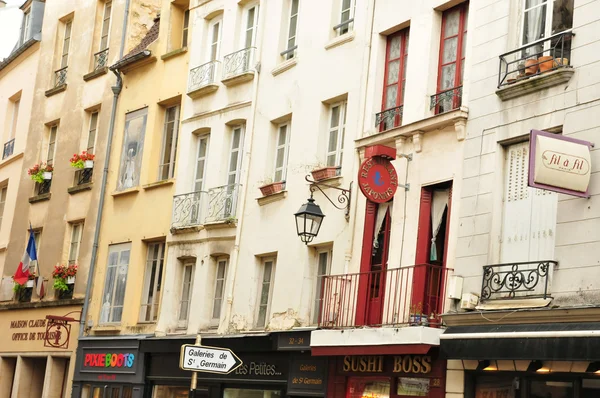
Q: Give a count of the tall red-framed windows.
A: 4